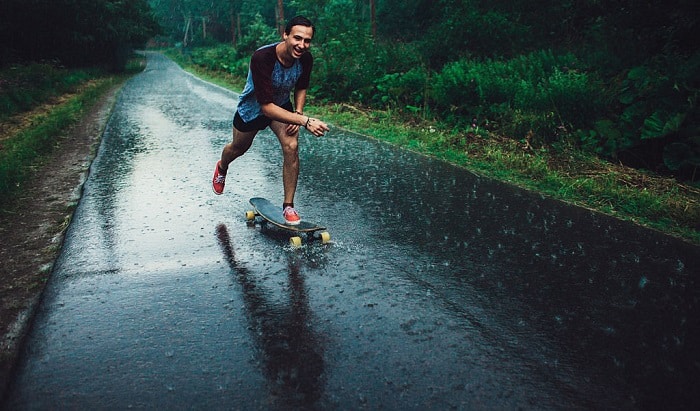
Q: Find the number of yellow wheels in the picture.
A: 3